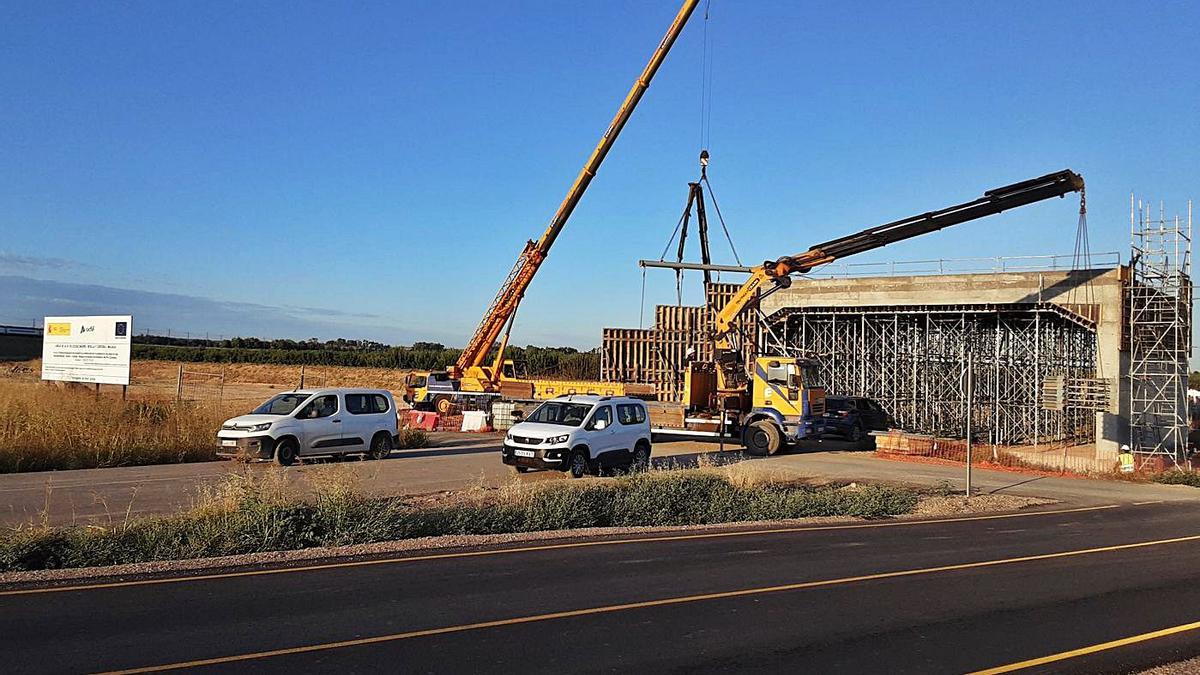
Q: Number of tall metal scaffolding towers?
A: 1